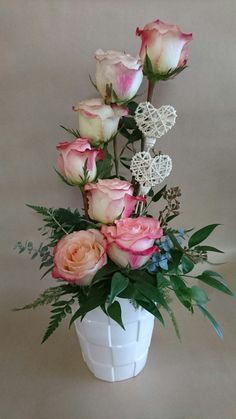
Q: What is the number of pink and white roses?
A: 7